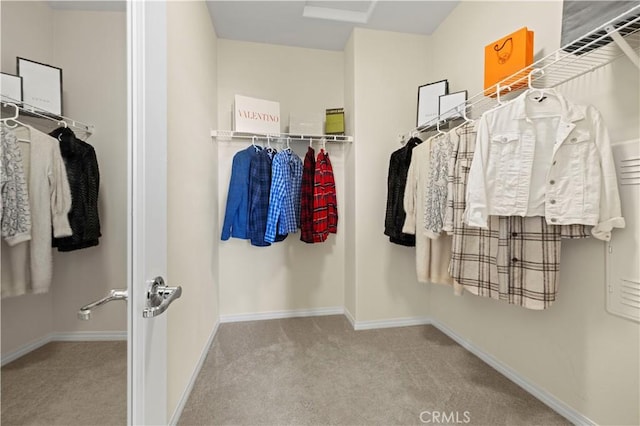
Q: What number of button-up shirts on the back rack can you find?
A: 5